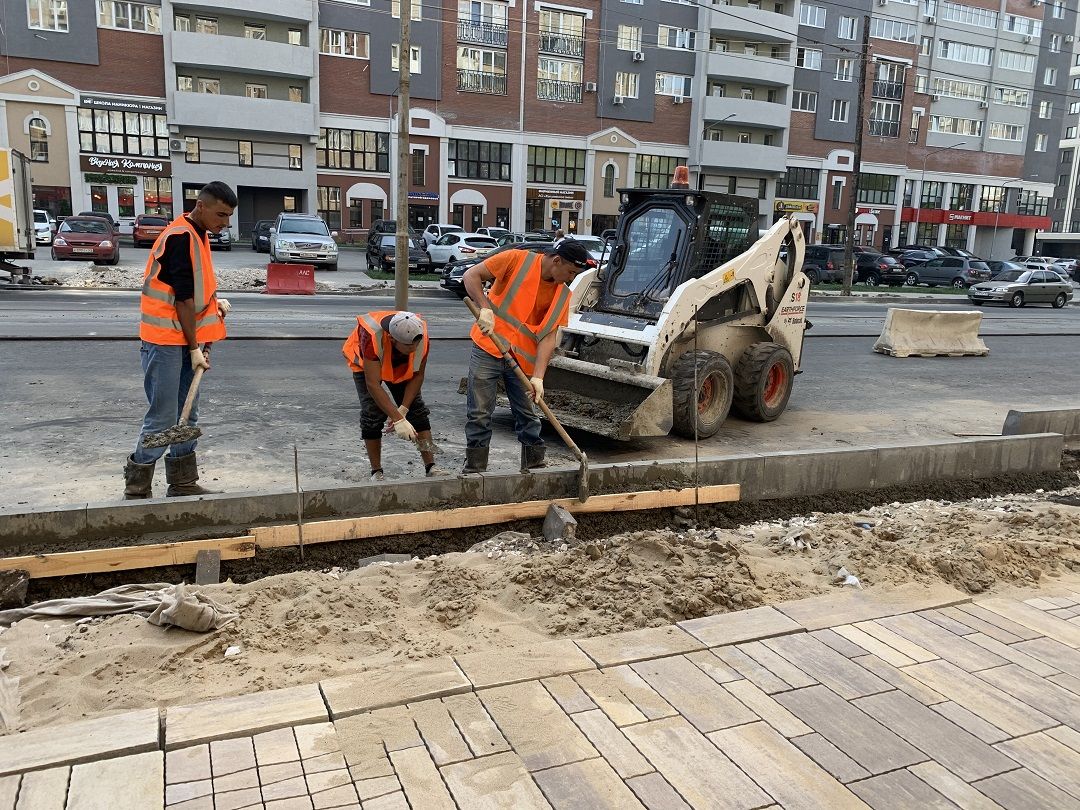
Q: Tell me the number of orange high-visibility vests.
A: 3